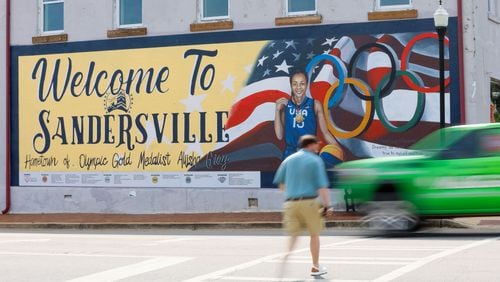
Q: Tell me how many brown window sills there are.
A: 5